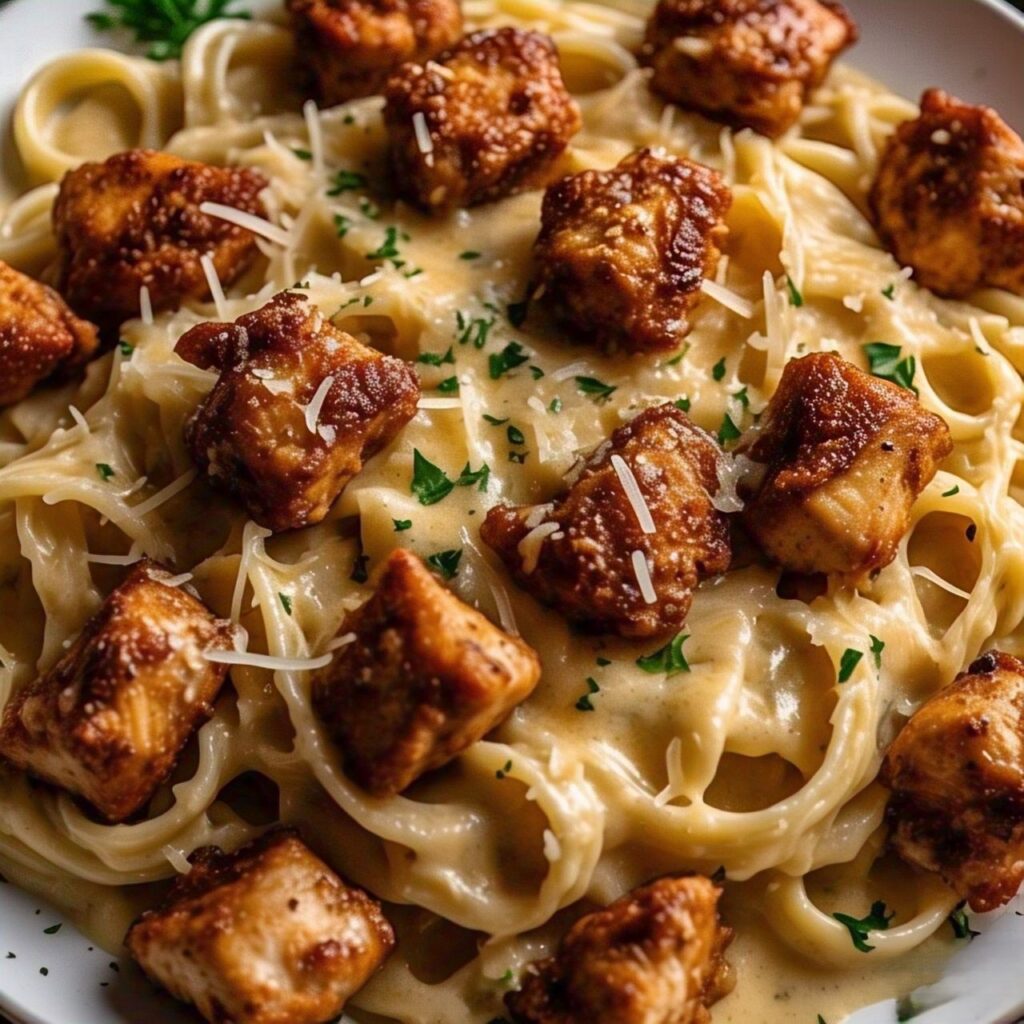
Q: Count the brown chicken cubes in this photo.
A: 15